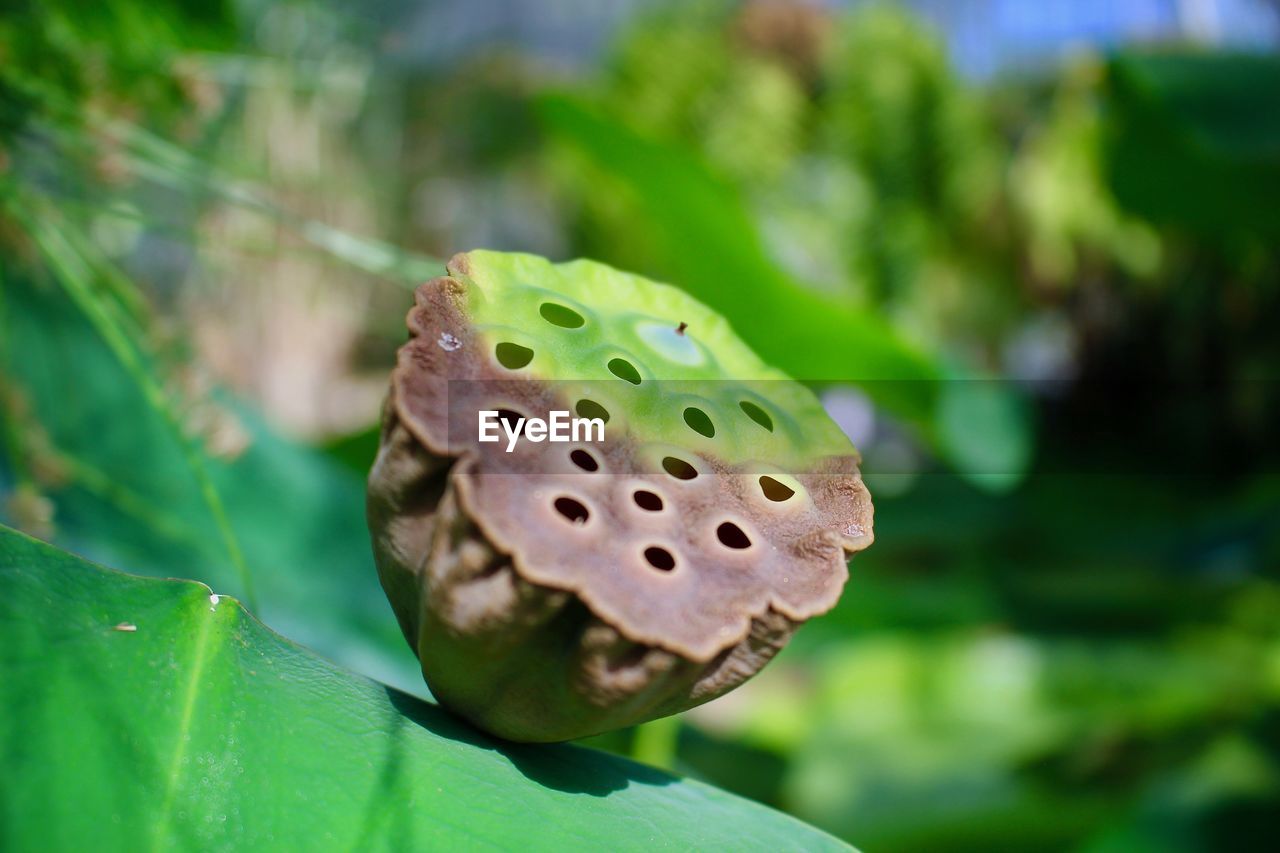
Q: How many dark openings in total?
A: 14